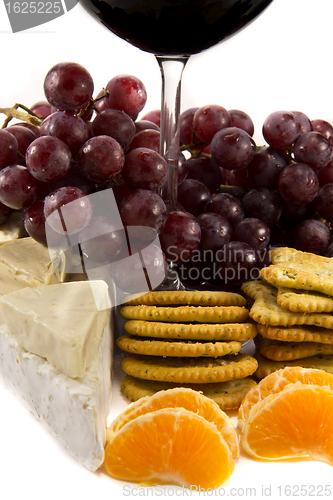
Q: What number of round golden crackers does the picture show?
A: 6